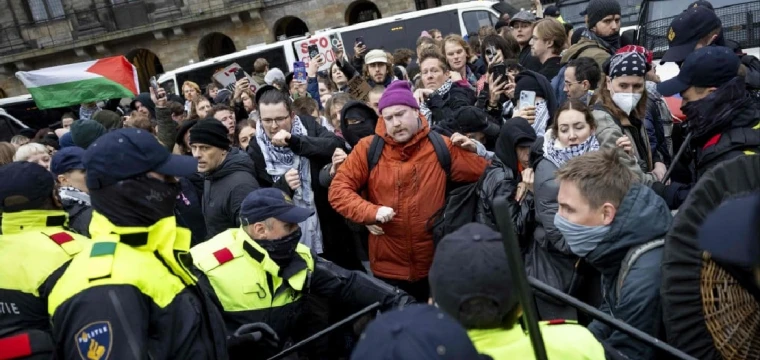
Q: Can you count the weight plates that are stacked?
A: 0